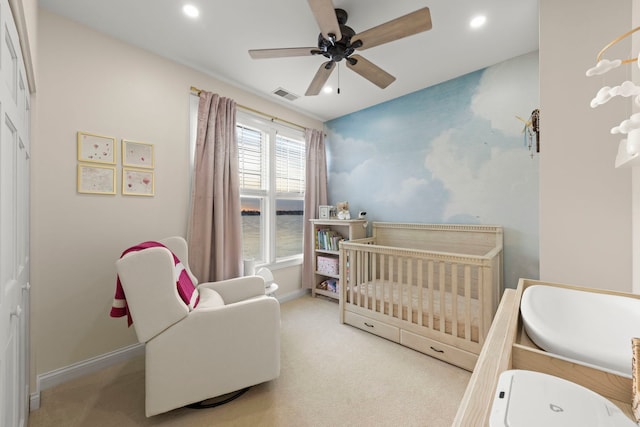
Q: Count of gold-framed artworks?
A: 4